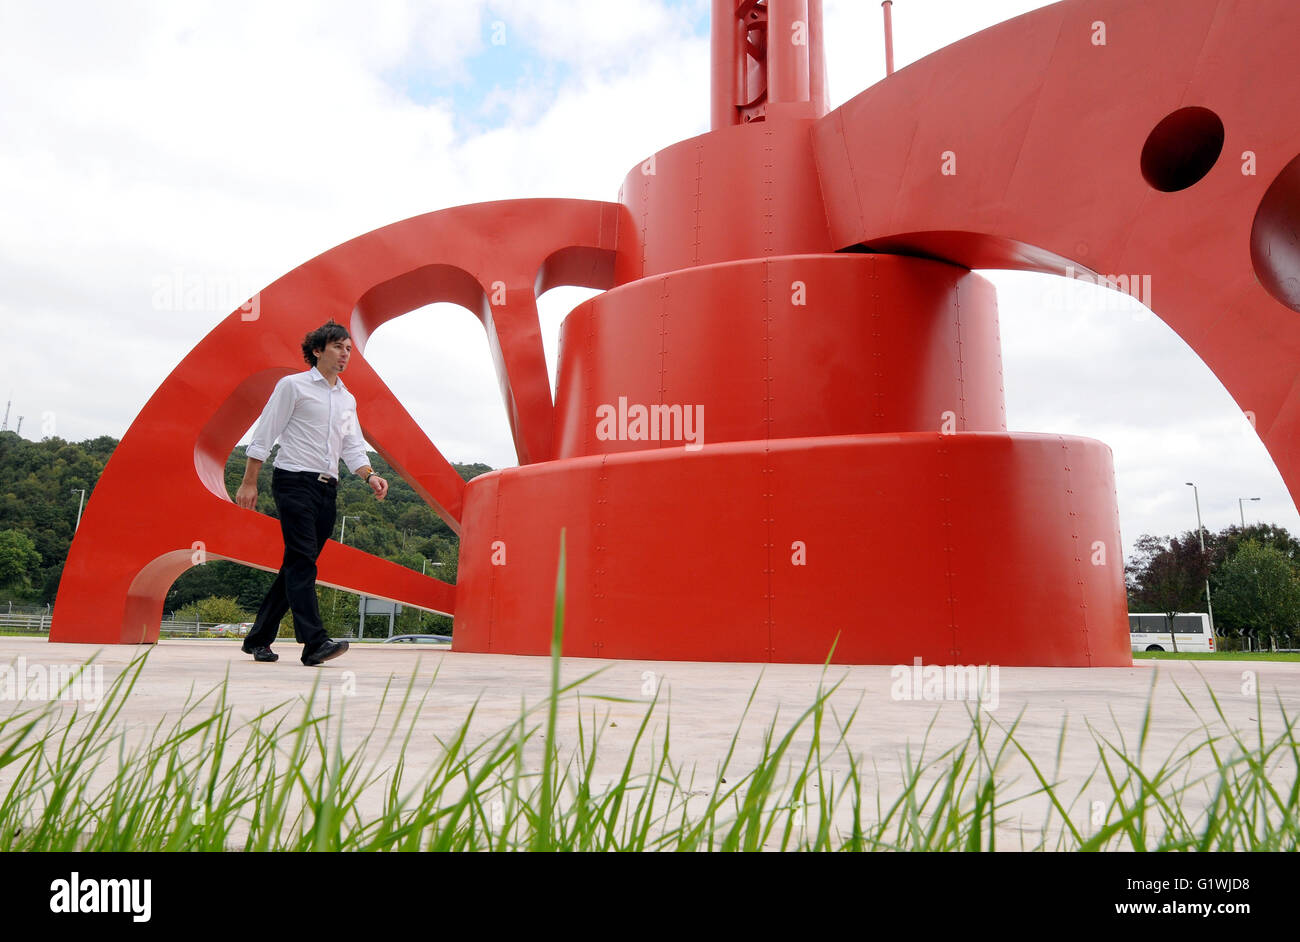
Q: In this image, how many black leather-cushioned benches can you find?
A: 0